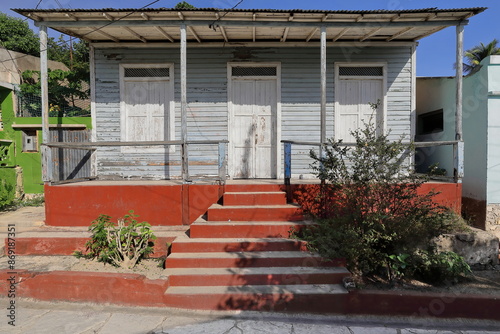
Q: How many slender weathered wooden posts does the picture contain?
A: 4